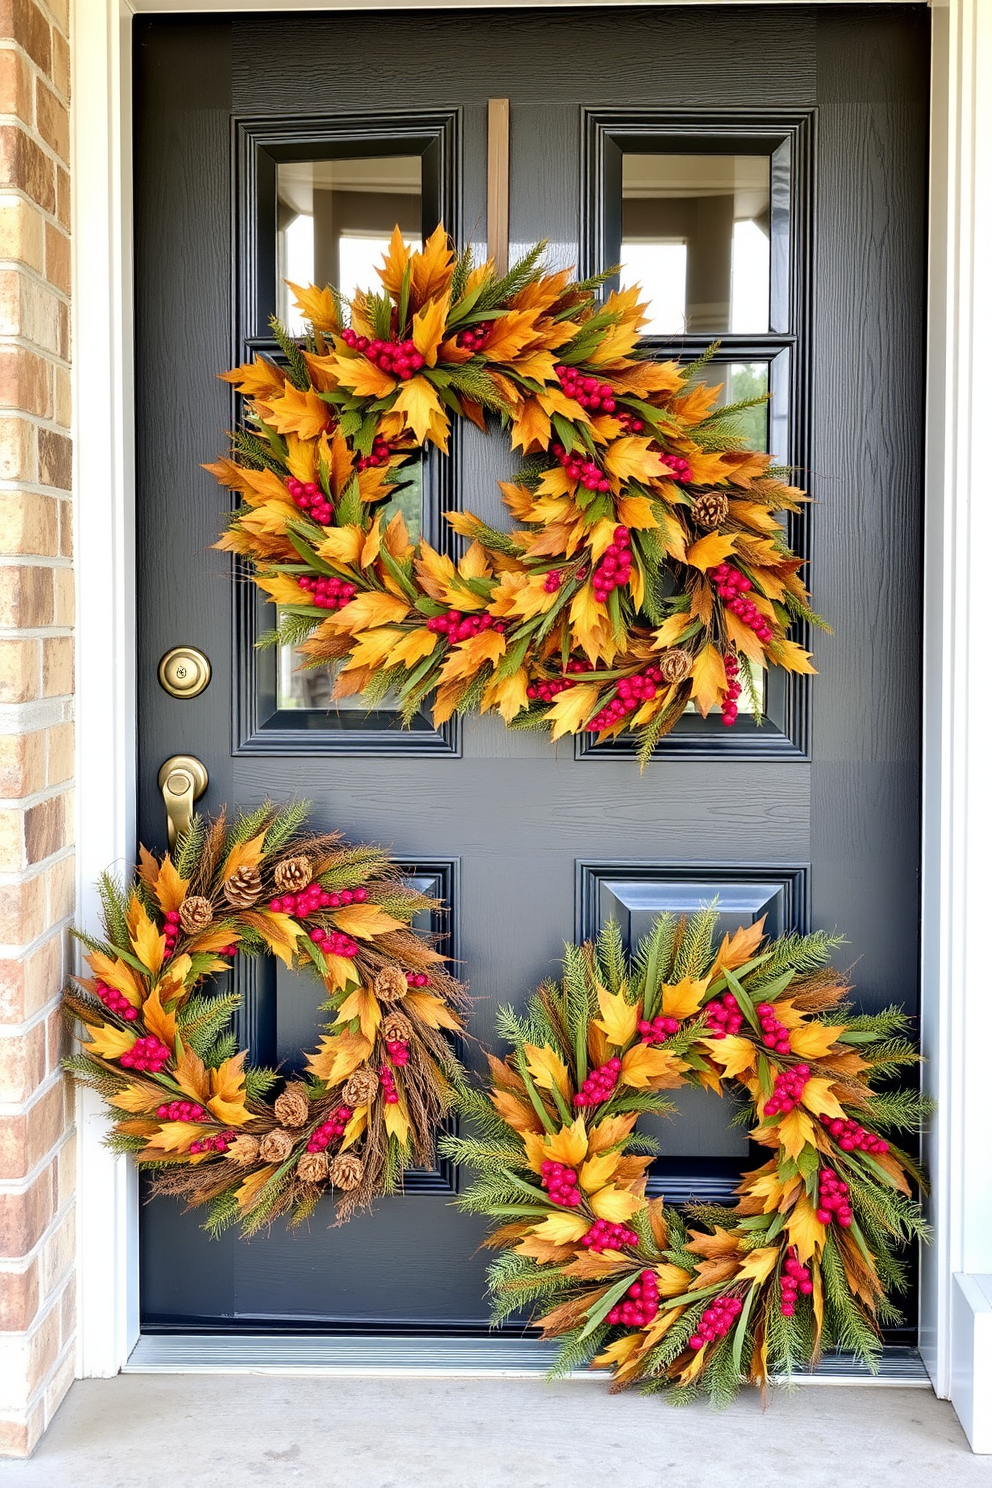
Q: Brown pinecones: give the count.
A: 13